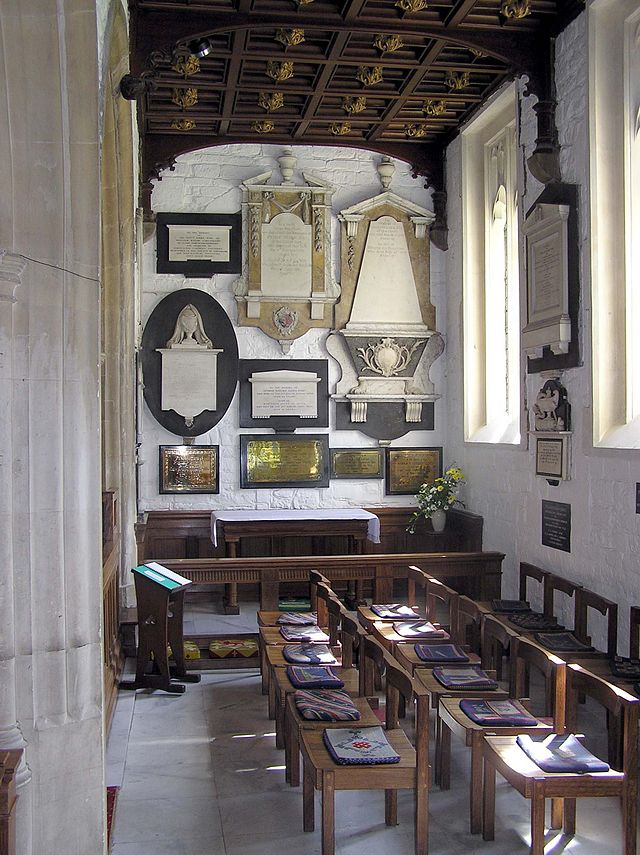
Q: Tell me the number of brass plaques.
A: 4